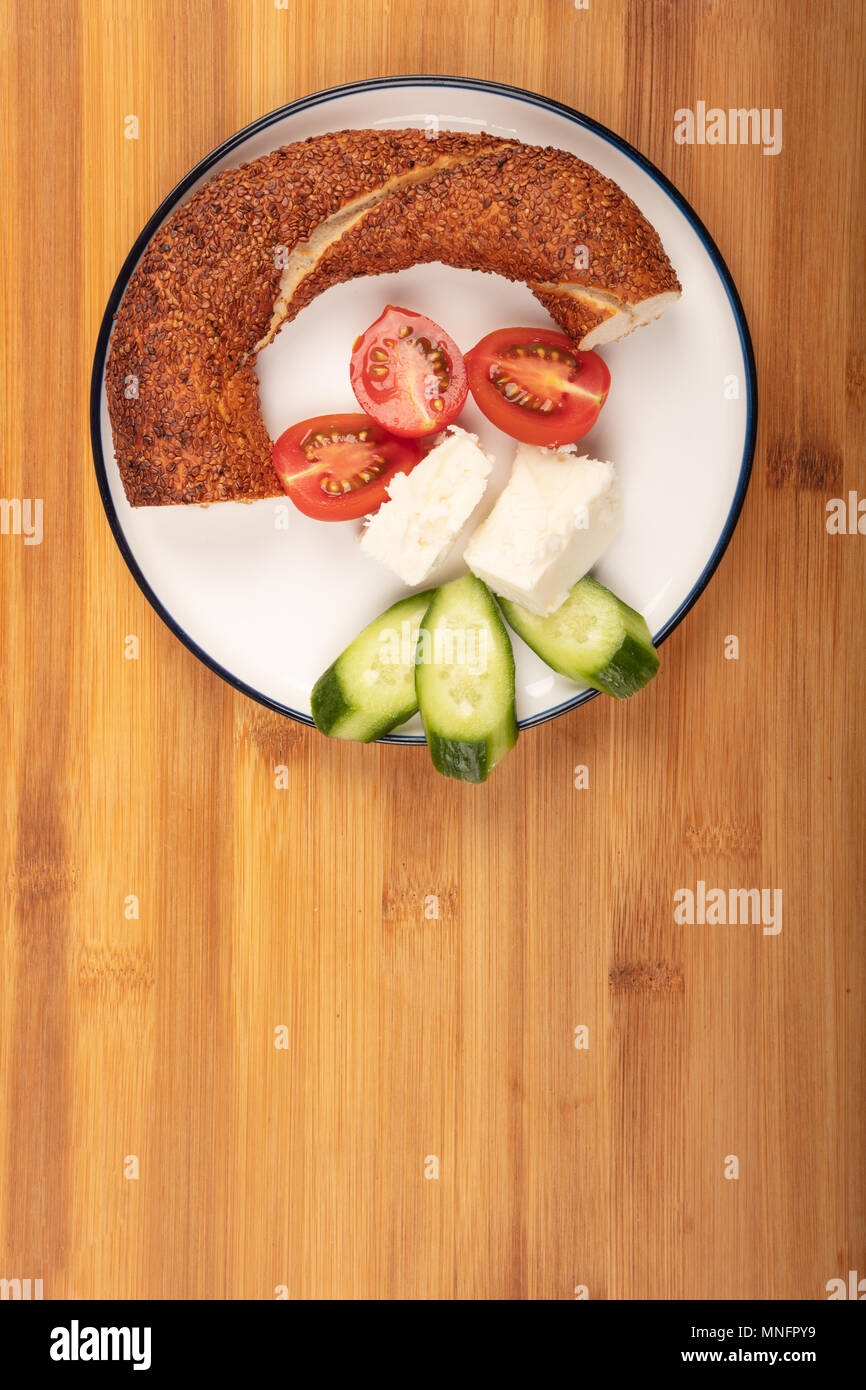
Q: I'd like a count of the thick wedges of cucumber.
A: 3